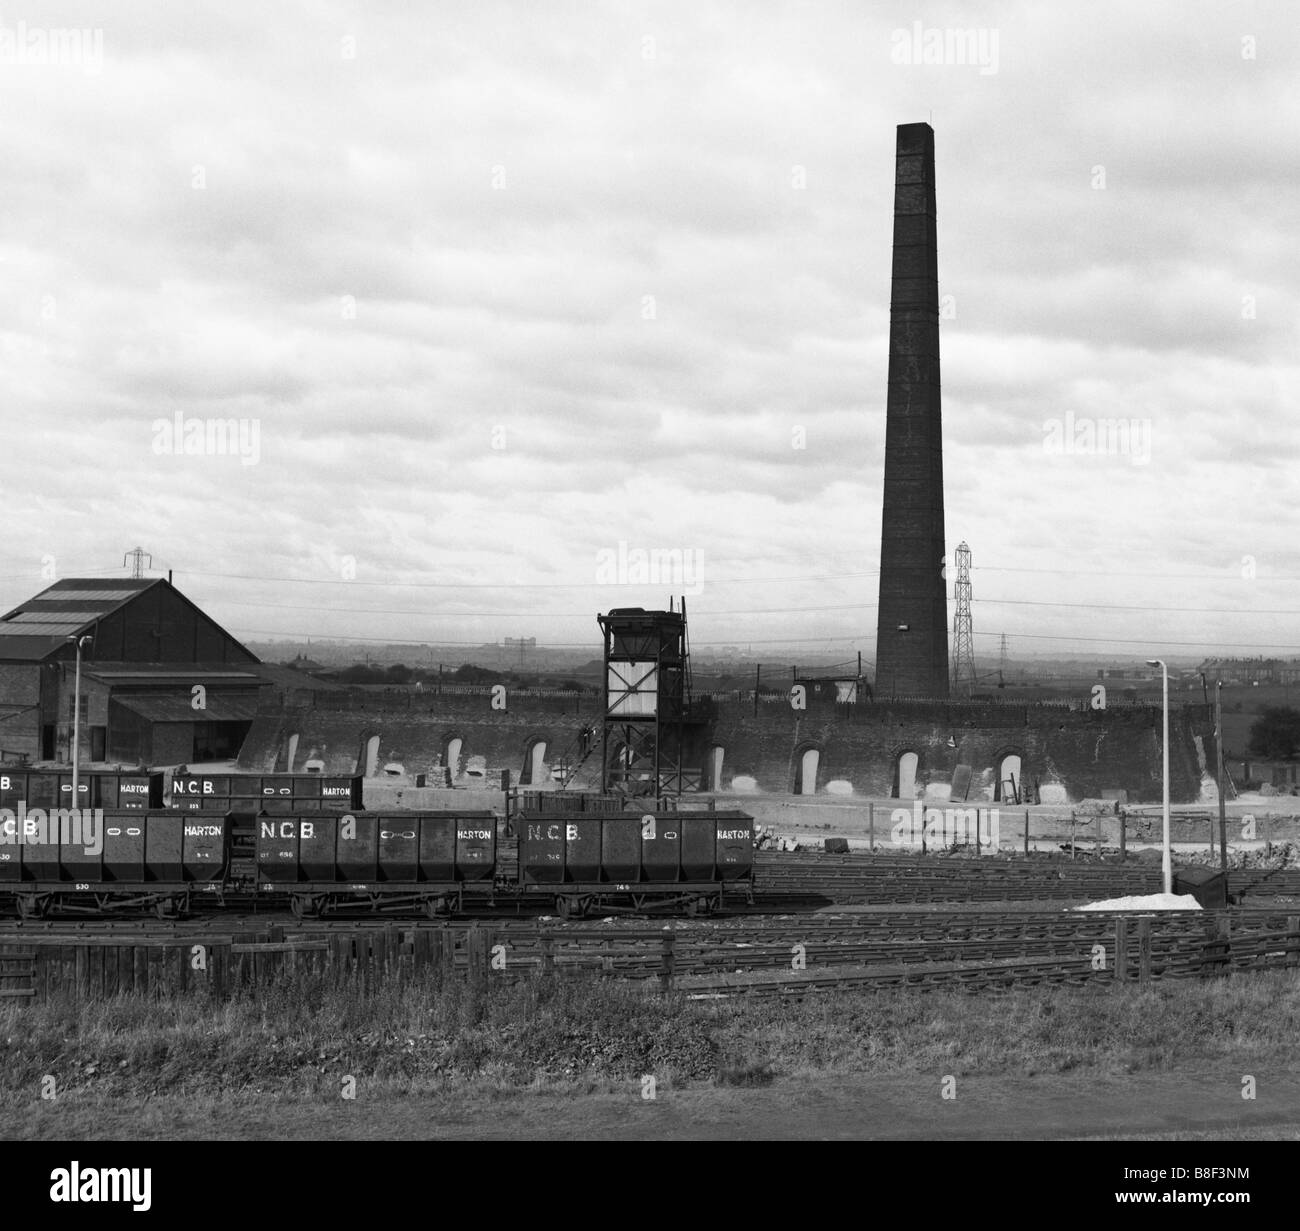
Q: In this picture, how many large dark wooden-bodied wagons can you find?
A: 5